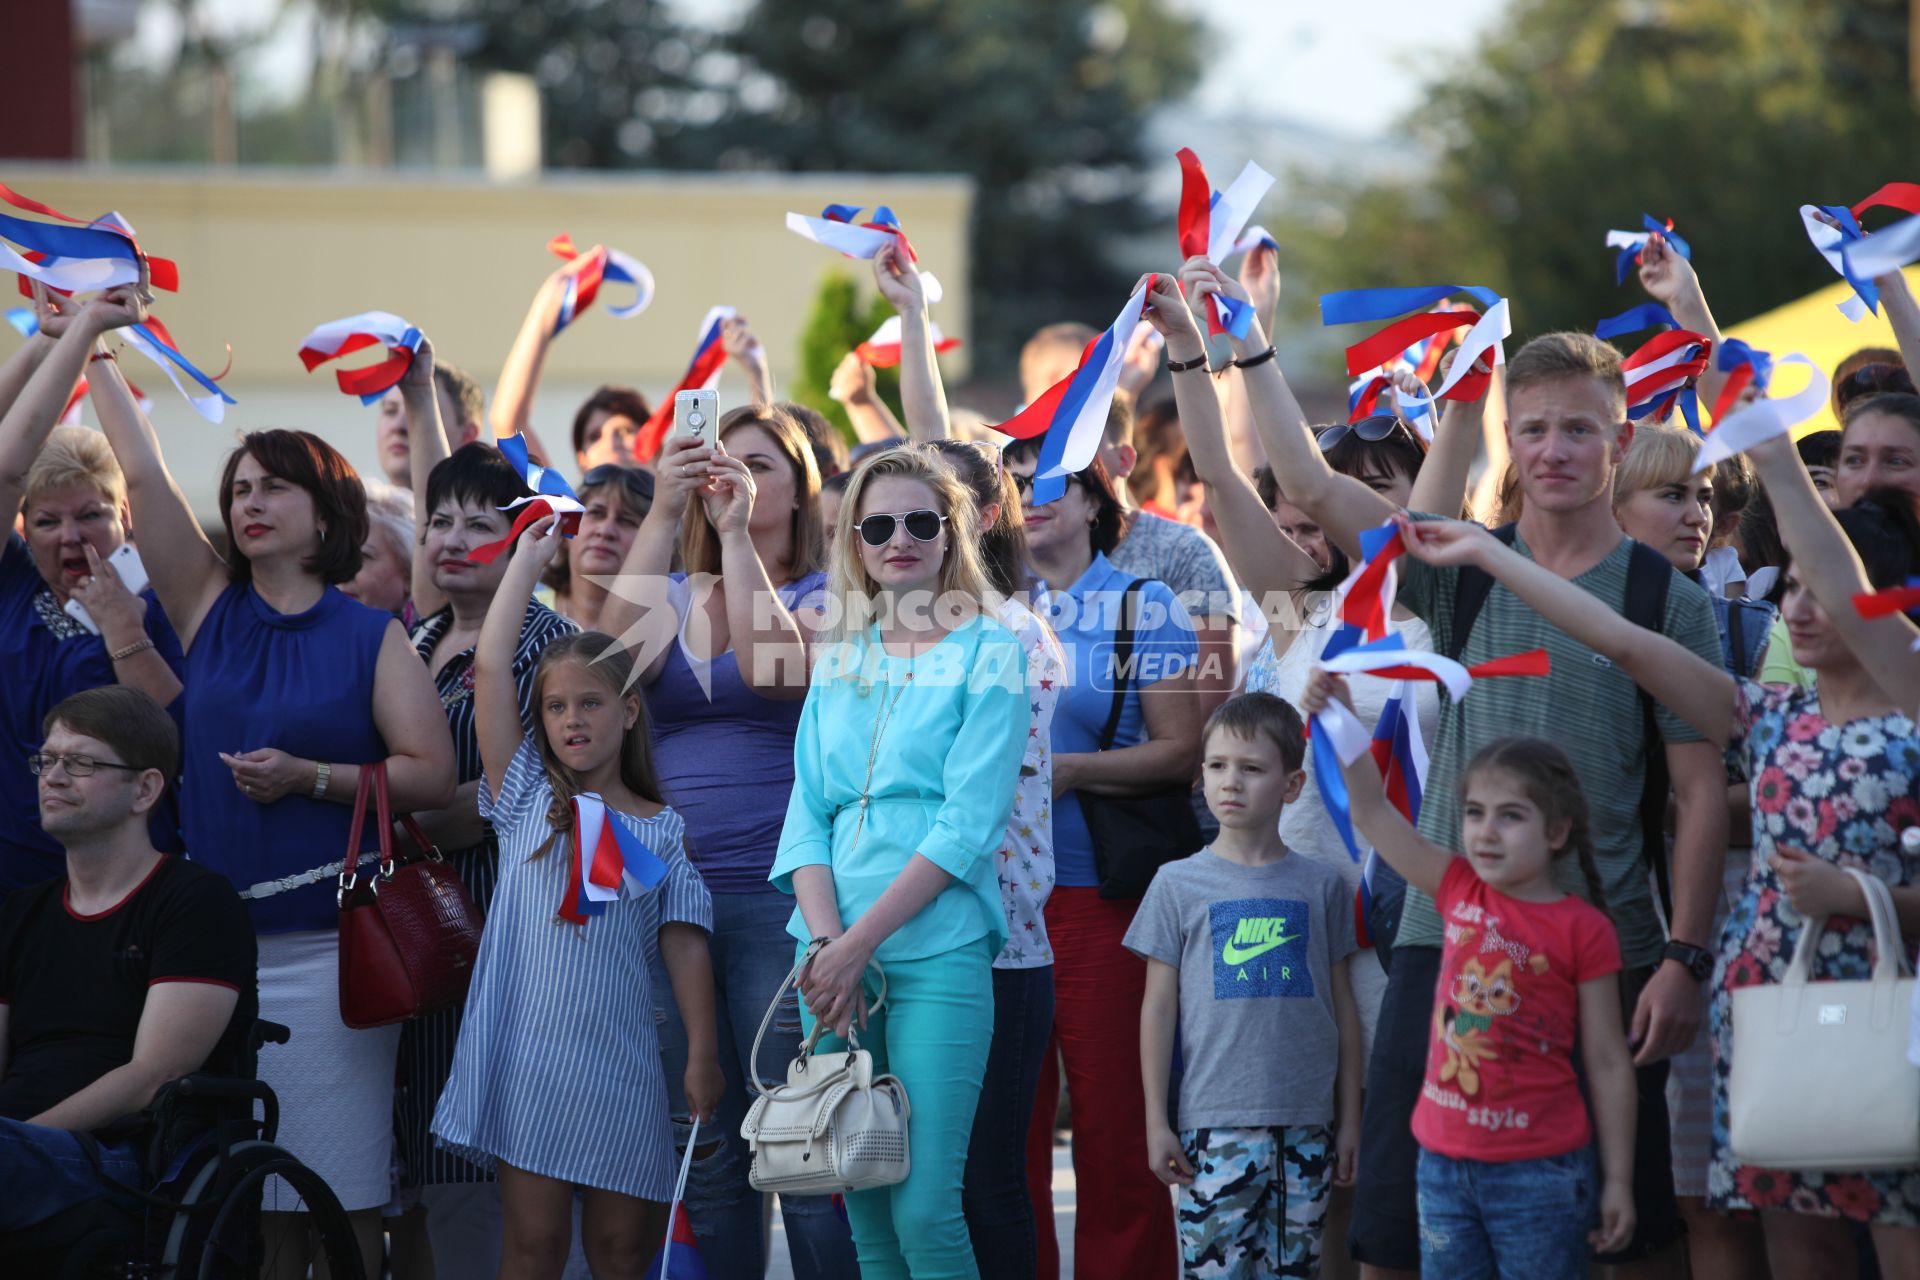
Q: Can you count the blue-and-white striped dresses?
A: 1